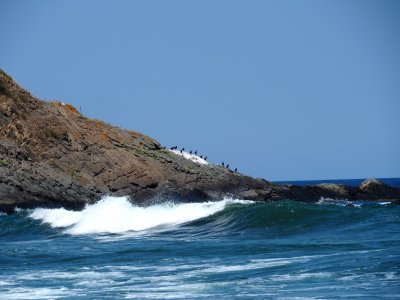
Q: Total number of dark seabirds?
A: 12